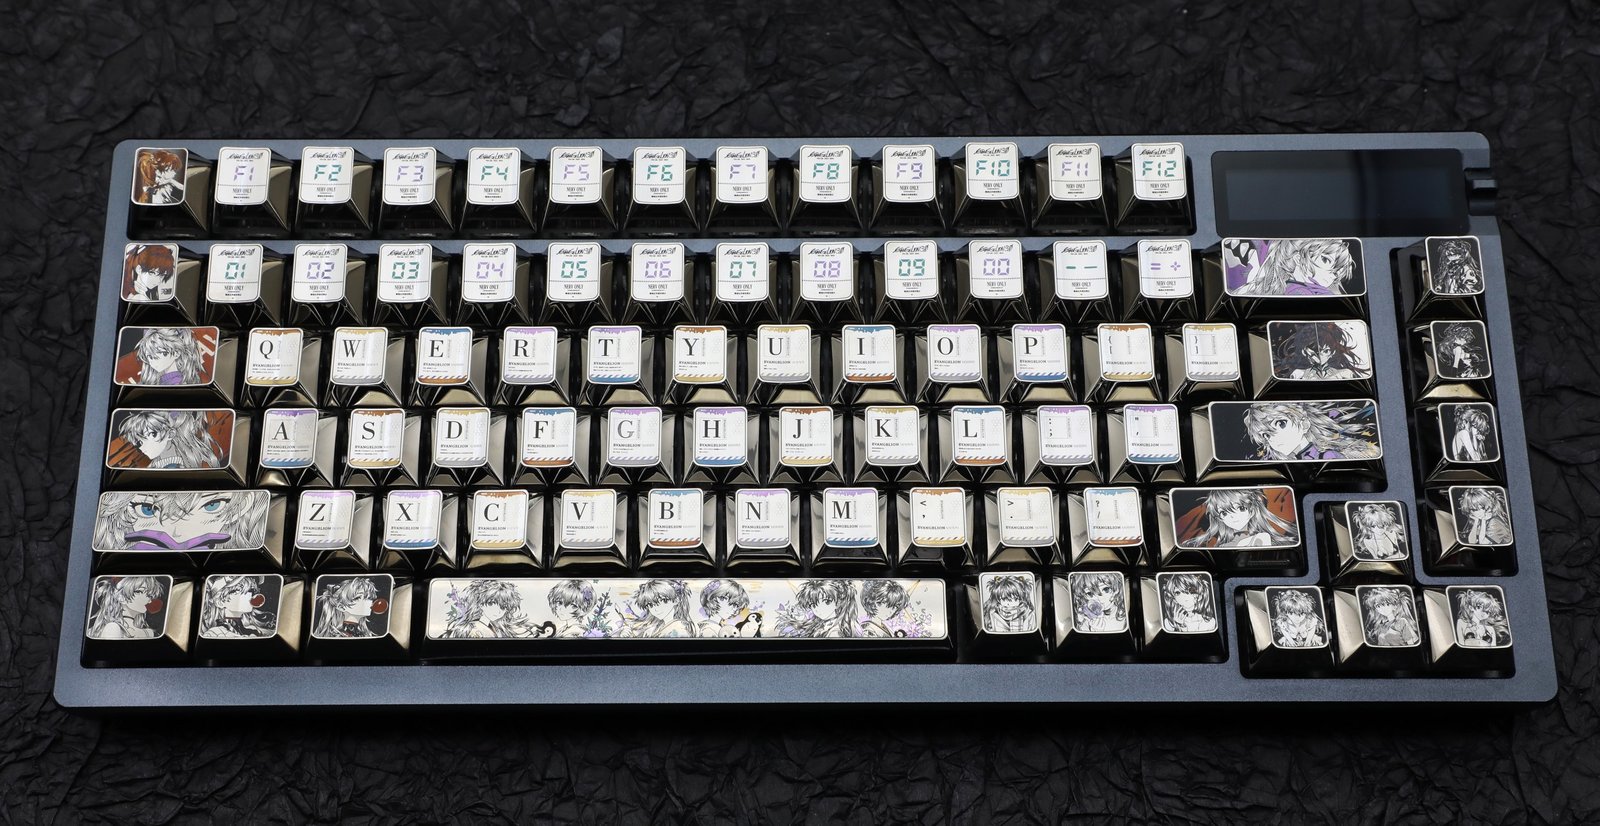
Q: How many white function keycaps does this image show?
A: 12